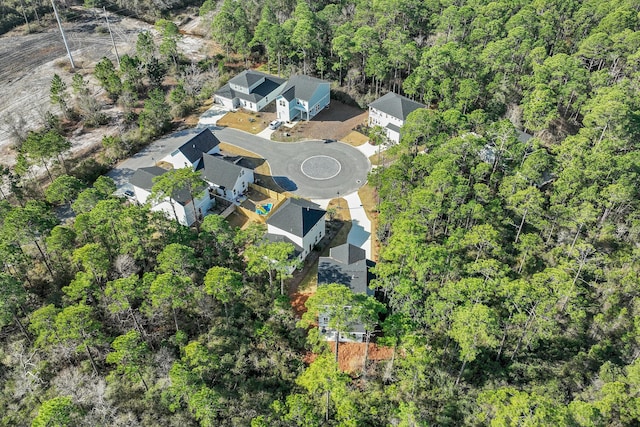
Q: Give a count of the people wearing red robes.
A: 0